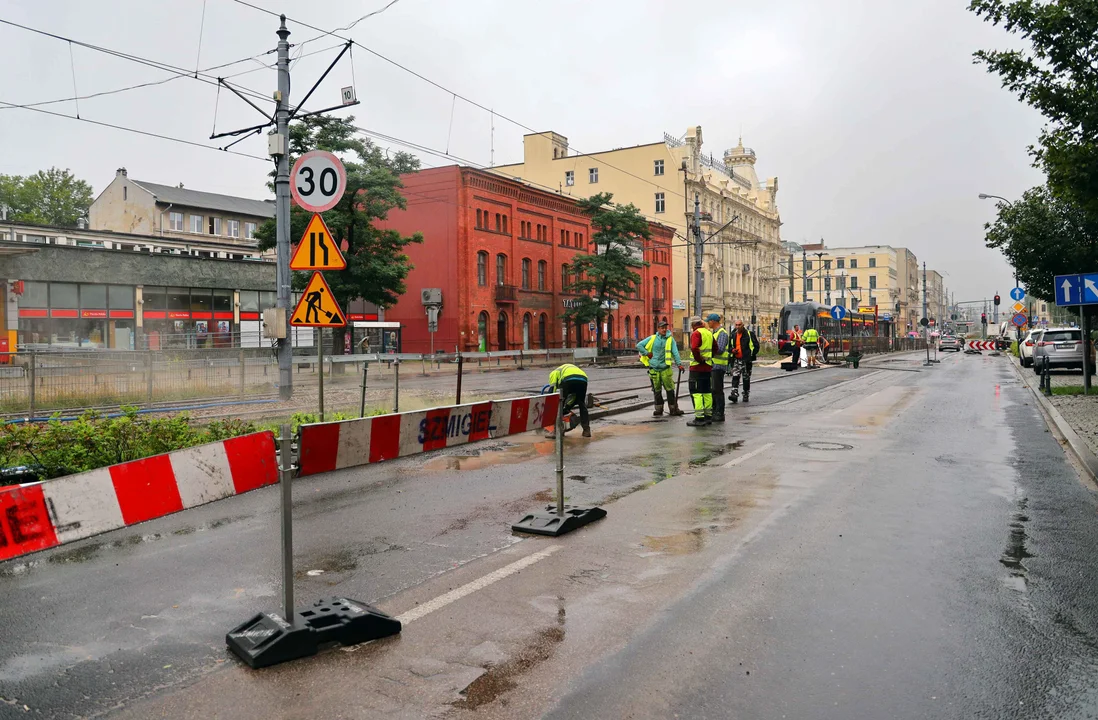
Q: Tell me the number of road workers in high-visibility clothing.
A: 8